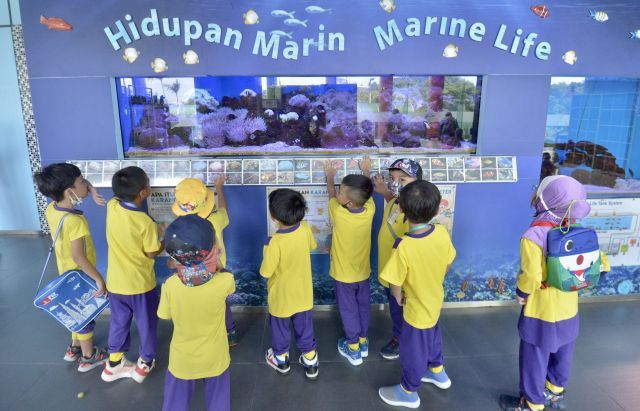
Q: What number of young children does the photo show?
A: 9